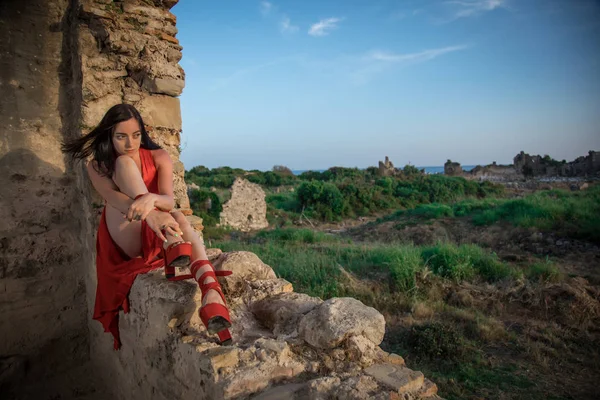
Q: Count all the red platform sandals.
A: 2